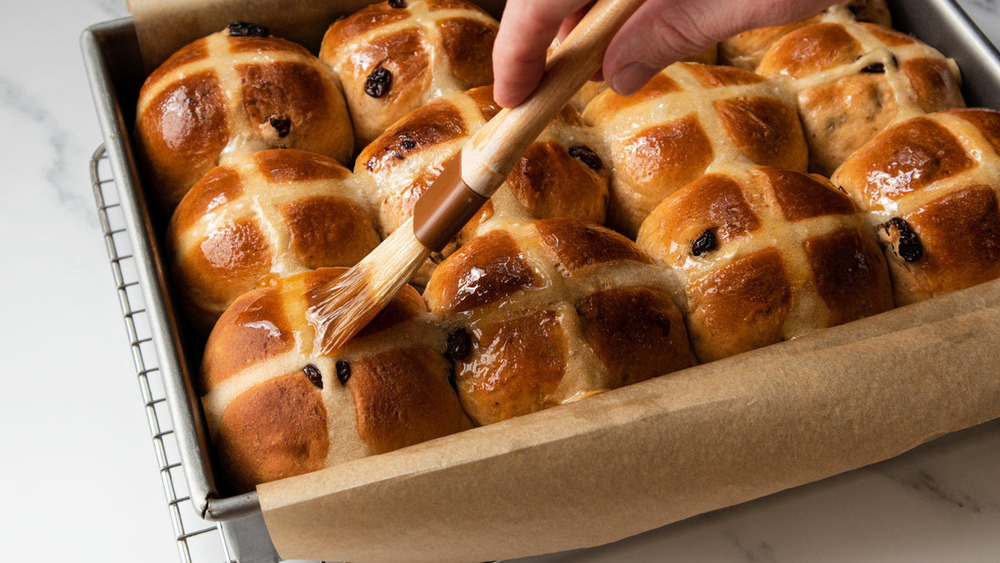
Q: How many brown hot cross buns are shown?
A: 12